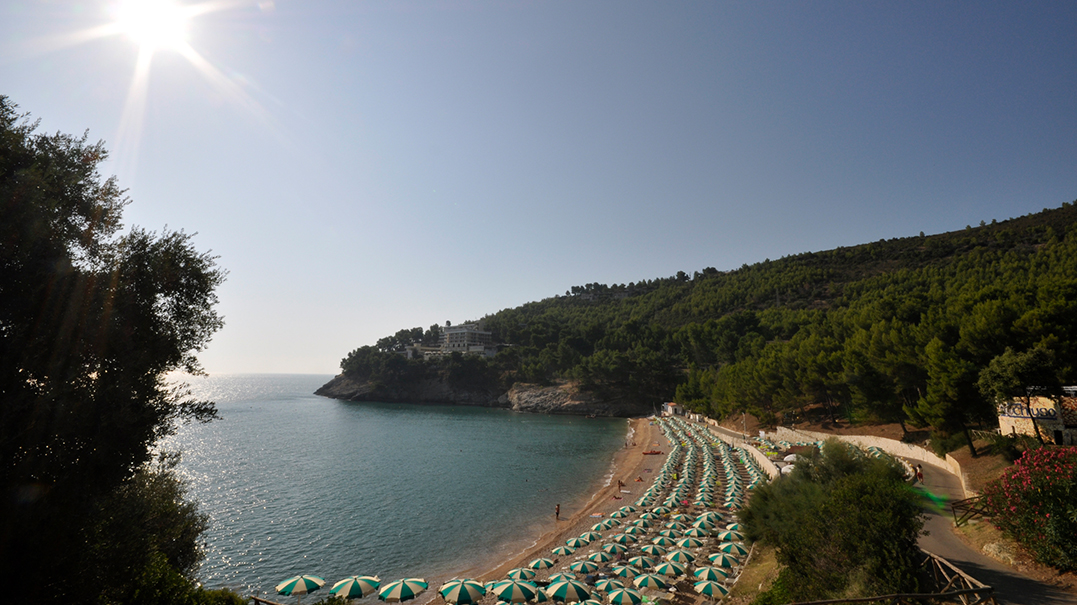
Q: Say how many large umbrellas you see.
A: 6